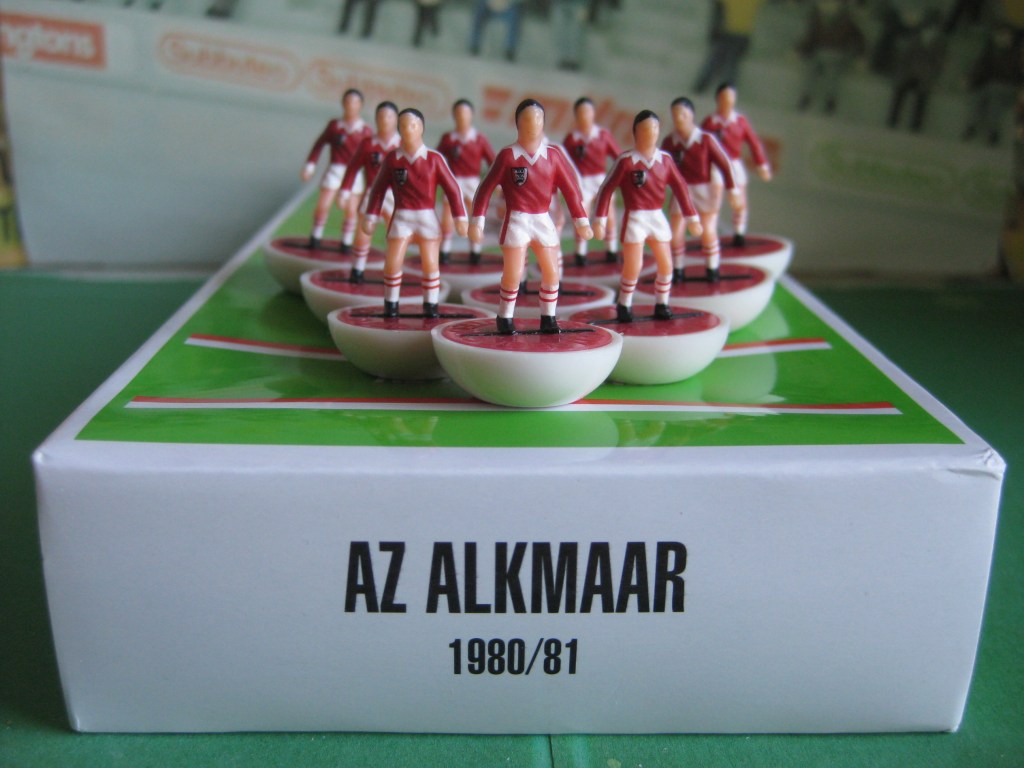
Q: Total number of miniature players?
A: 10